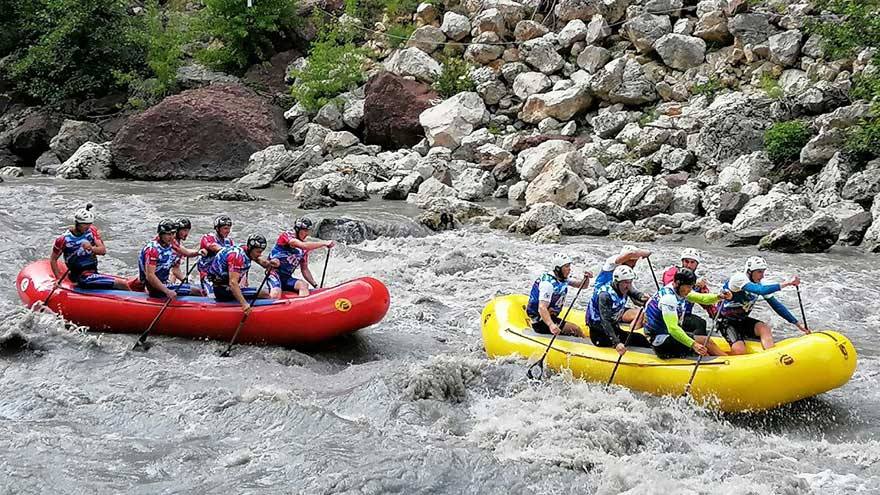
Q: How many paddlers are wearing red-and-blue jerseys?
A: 6